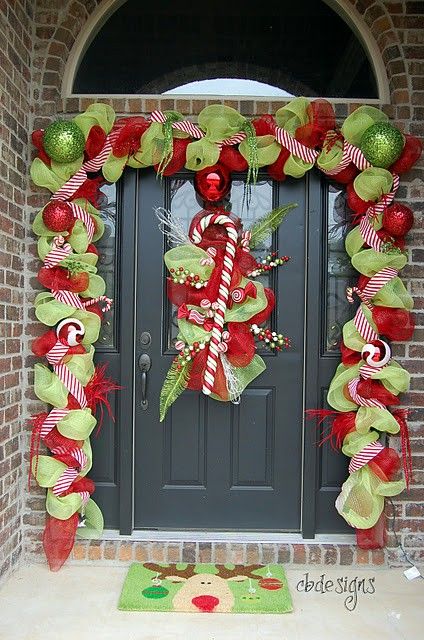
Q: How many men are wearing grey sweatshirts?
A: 0